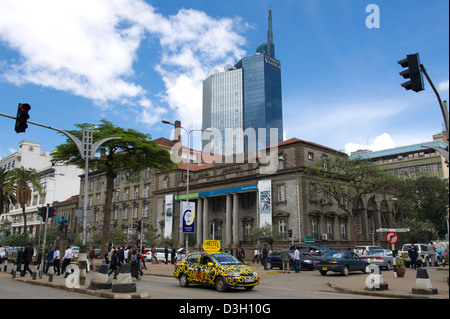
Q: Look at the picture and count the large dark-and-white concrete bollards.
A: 4